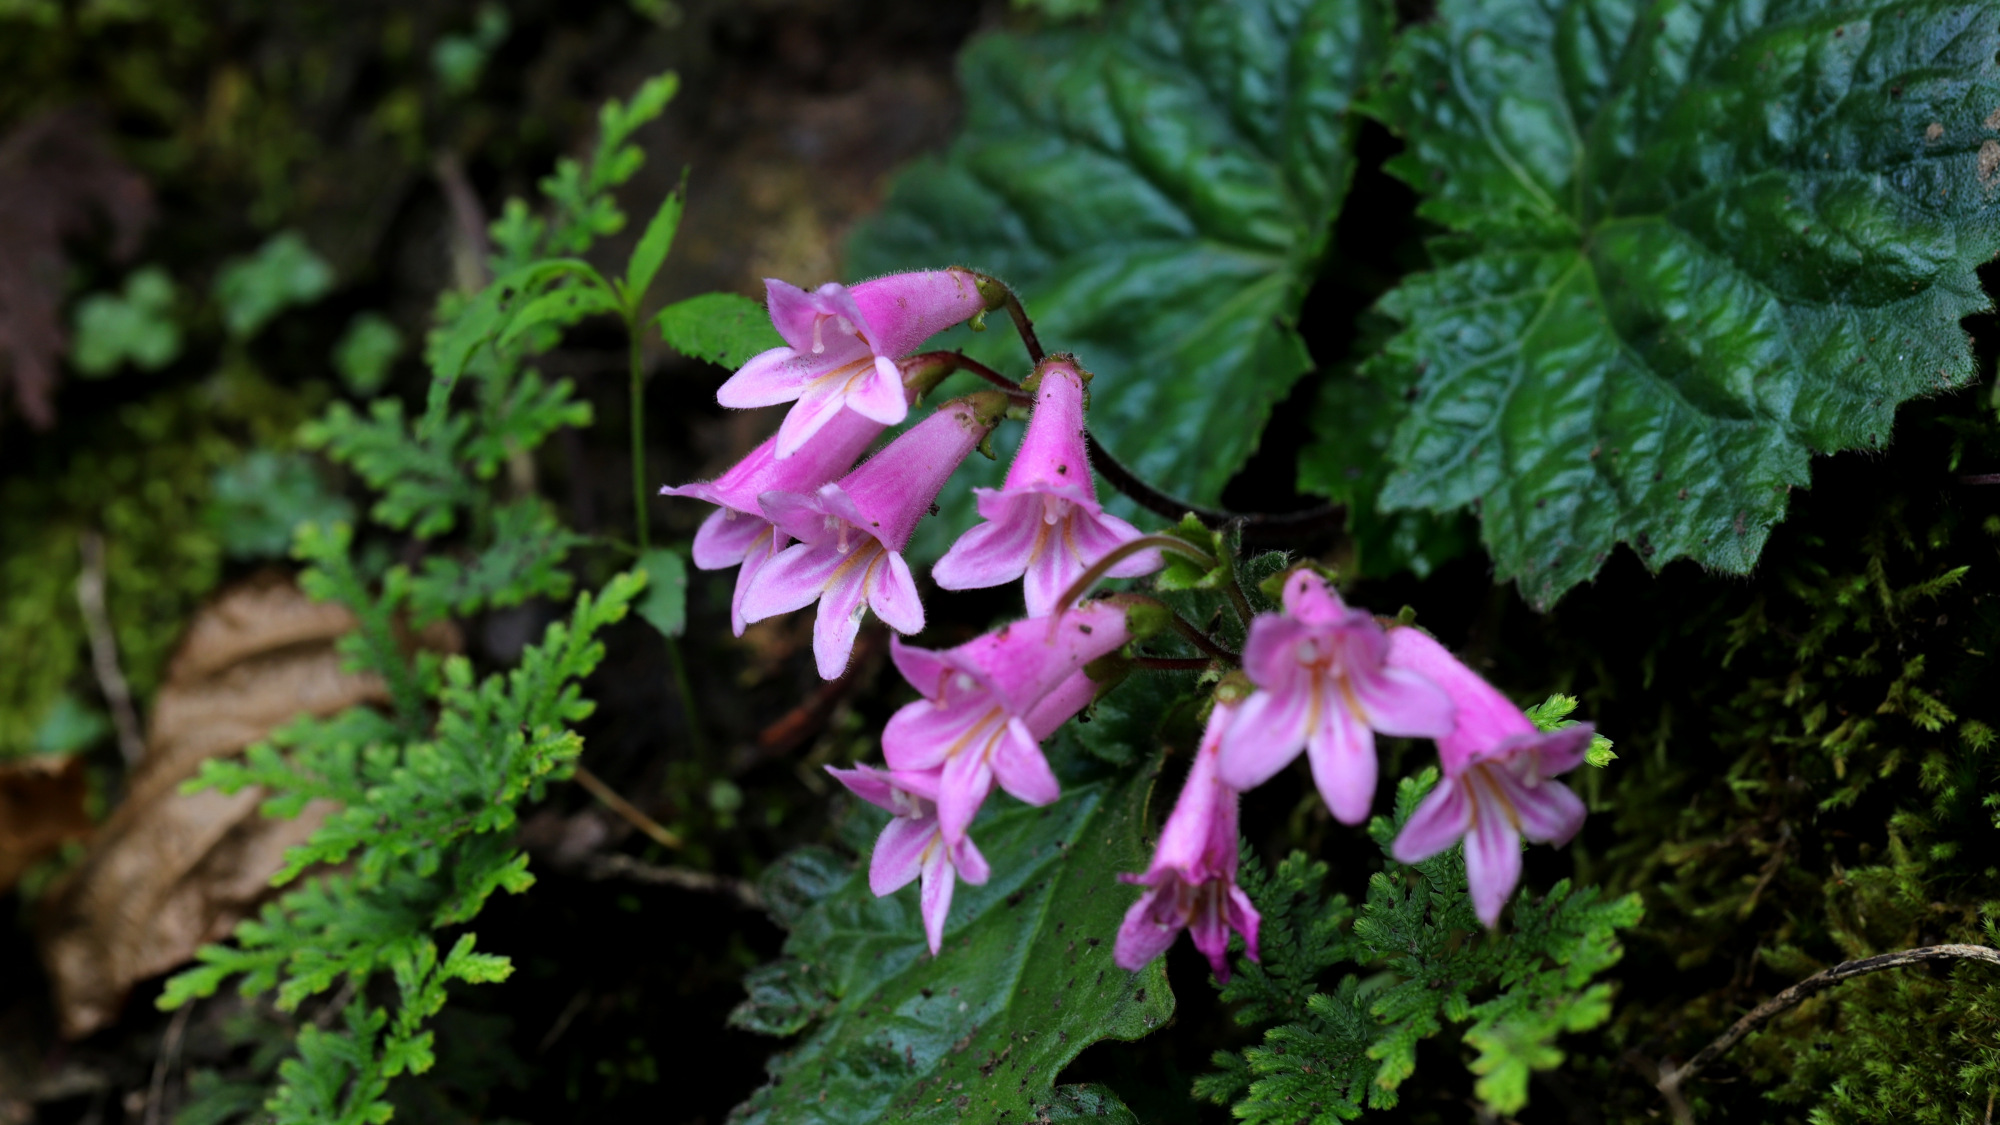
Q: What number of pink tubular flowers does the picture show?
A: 9